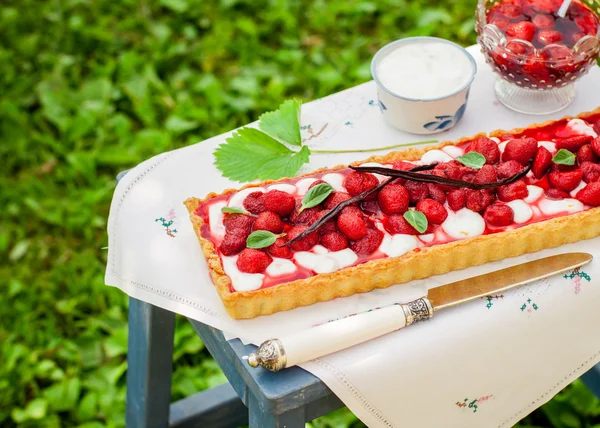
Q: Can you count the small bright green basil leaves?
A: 6